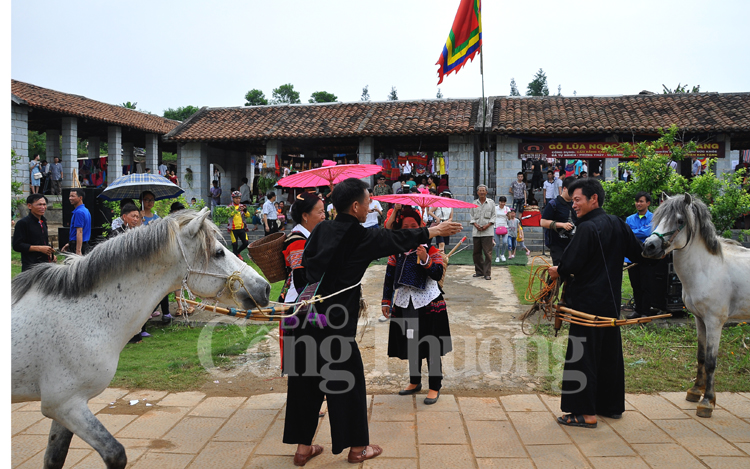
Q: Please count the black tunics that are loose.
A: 2